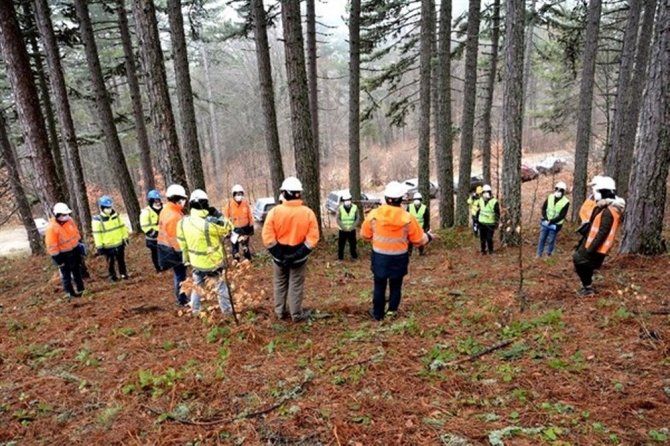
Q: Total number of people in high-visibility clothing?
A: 15